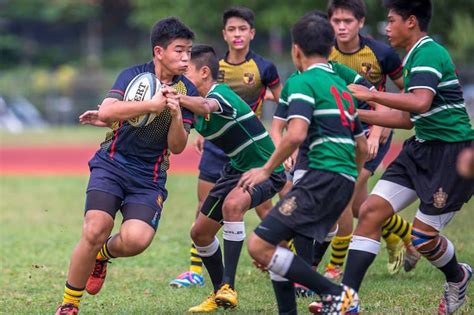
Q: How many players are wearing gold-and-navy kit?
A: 3